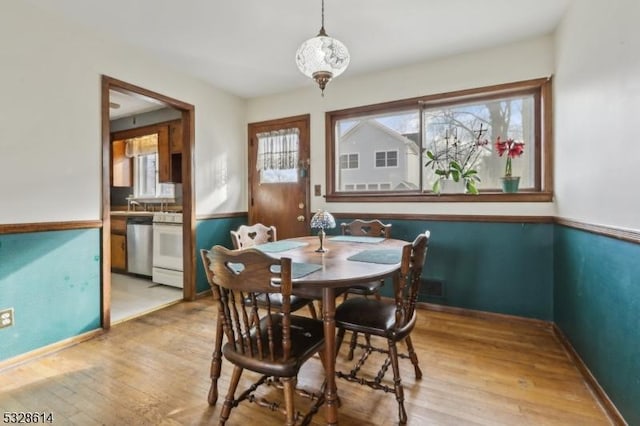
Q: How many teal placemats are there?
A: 4